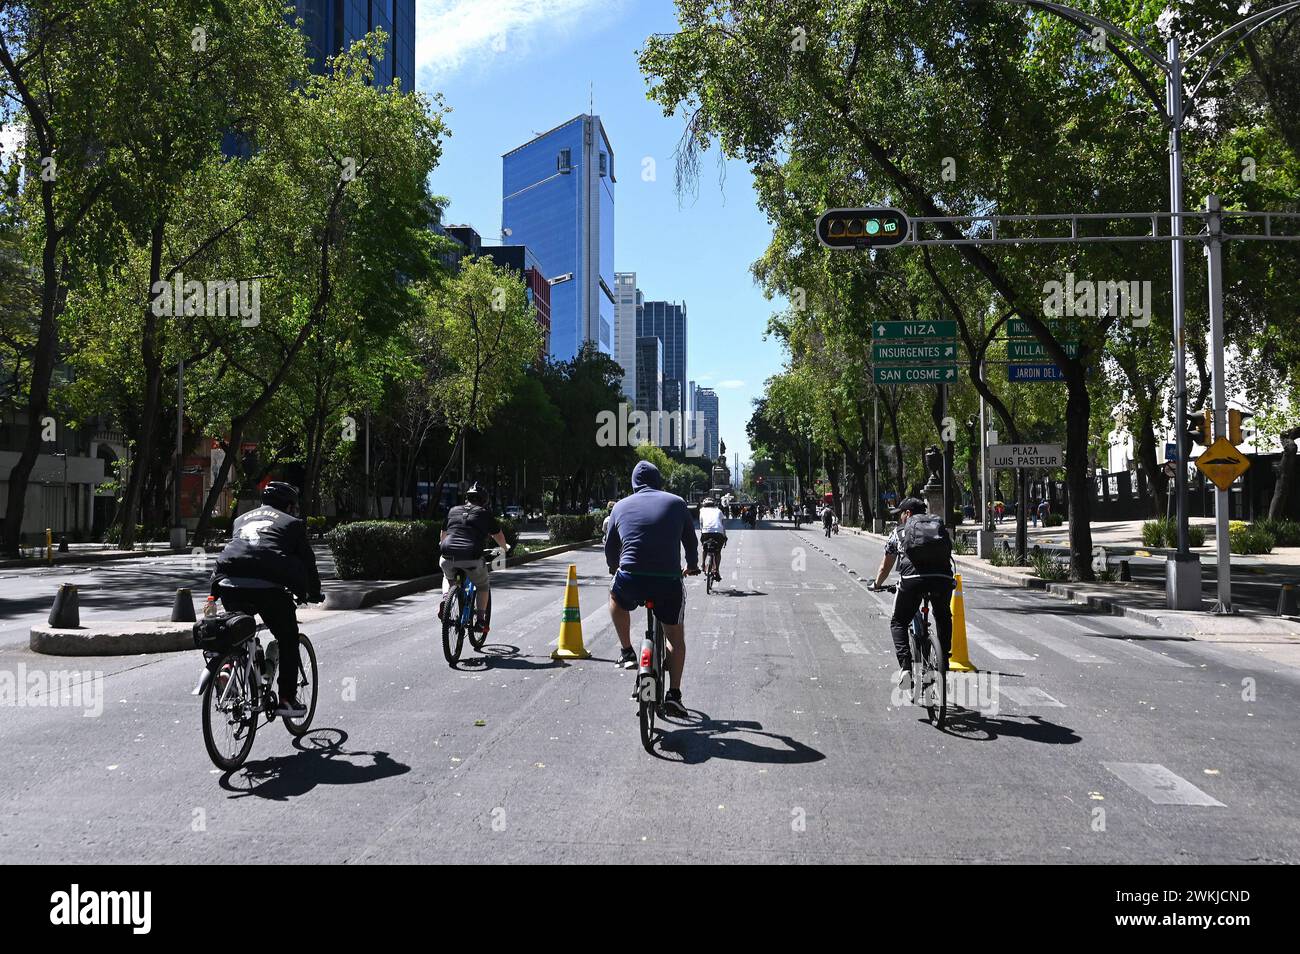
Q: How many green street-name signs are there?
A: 5